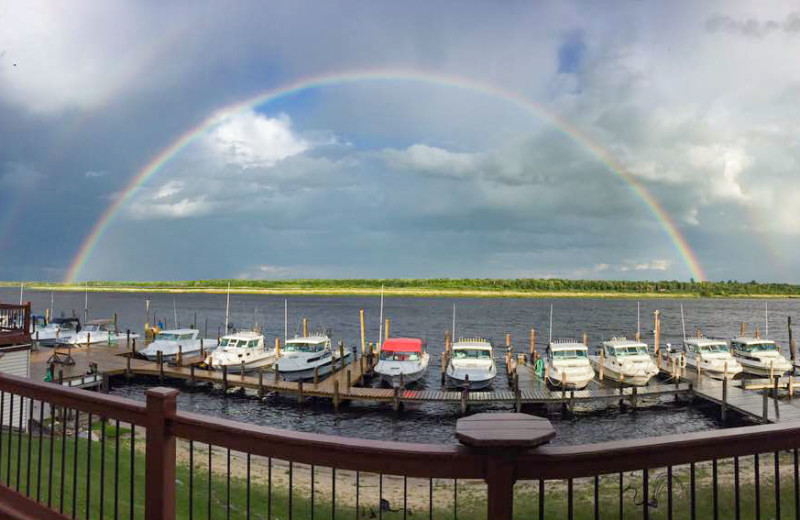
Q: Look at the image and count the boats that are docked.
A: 12